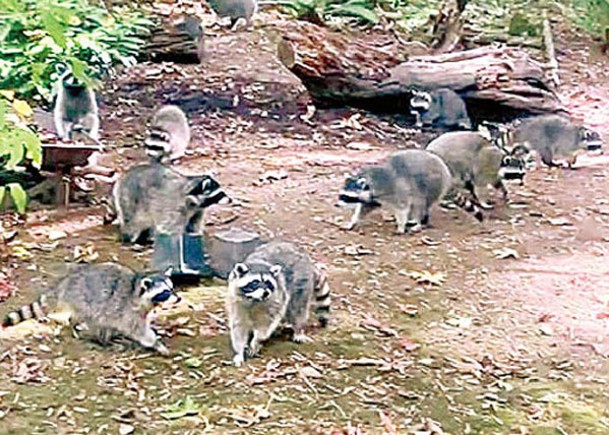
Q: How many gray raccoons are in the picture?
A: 10